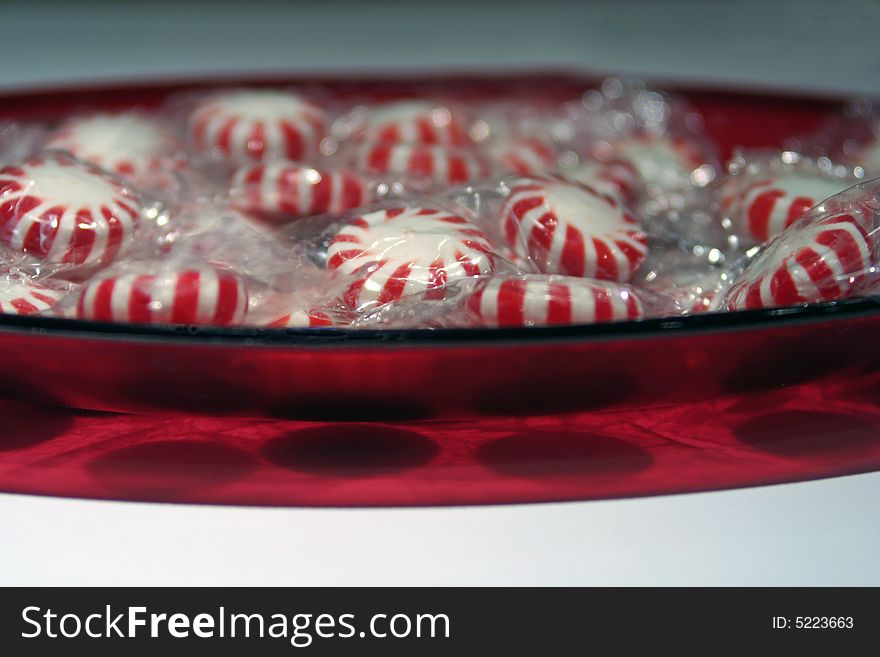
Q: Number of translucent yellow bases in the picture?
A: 0